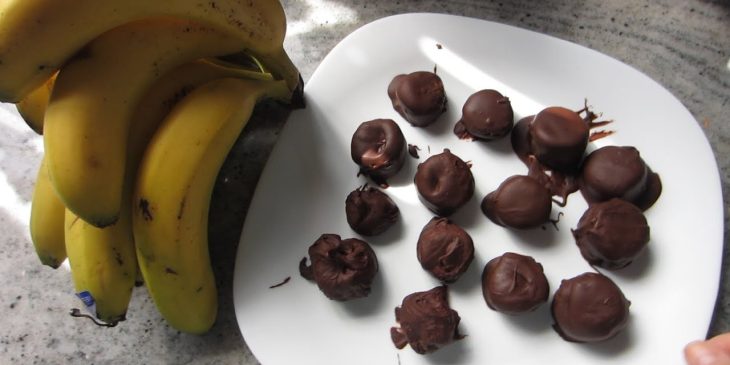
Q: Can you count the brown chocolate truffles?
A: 14